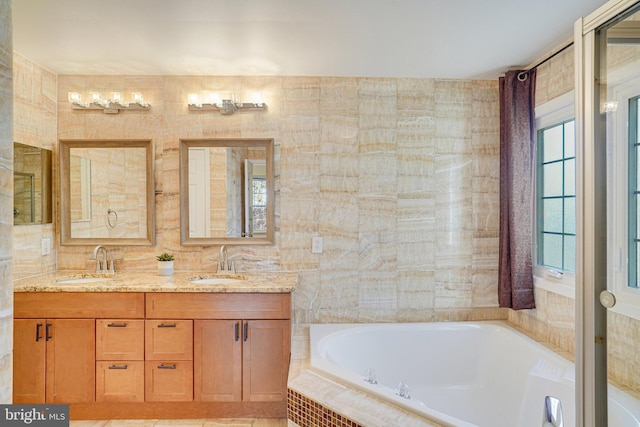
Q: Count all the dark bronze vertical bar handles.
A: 4